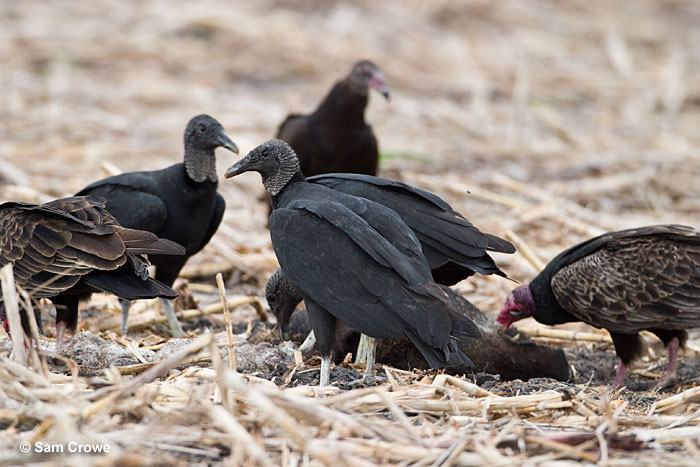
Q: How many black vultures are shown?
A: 3